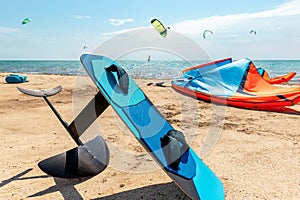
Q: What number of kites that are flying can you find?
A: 5